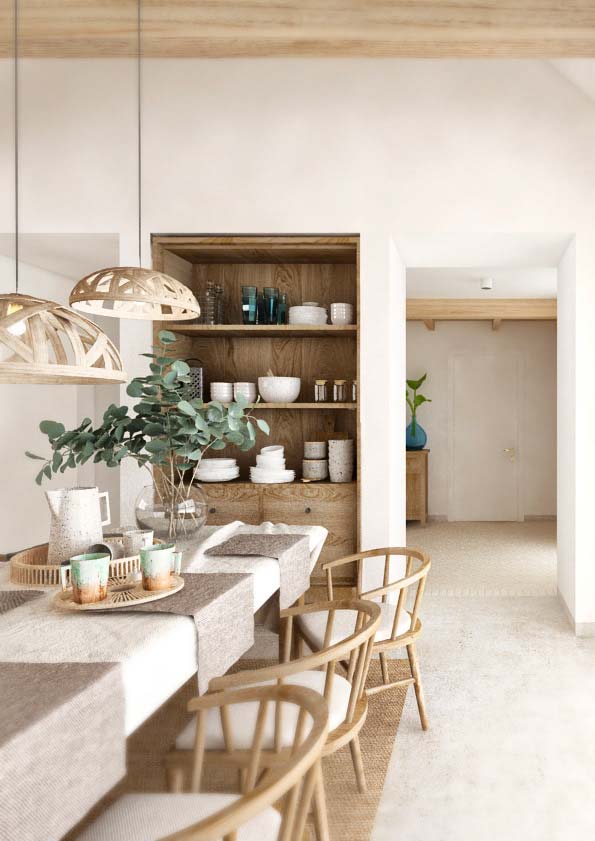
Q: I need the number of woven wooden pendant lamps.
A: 2